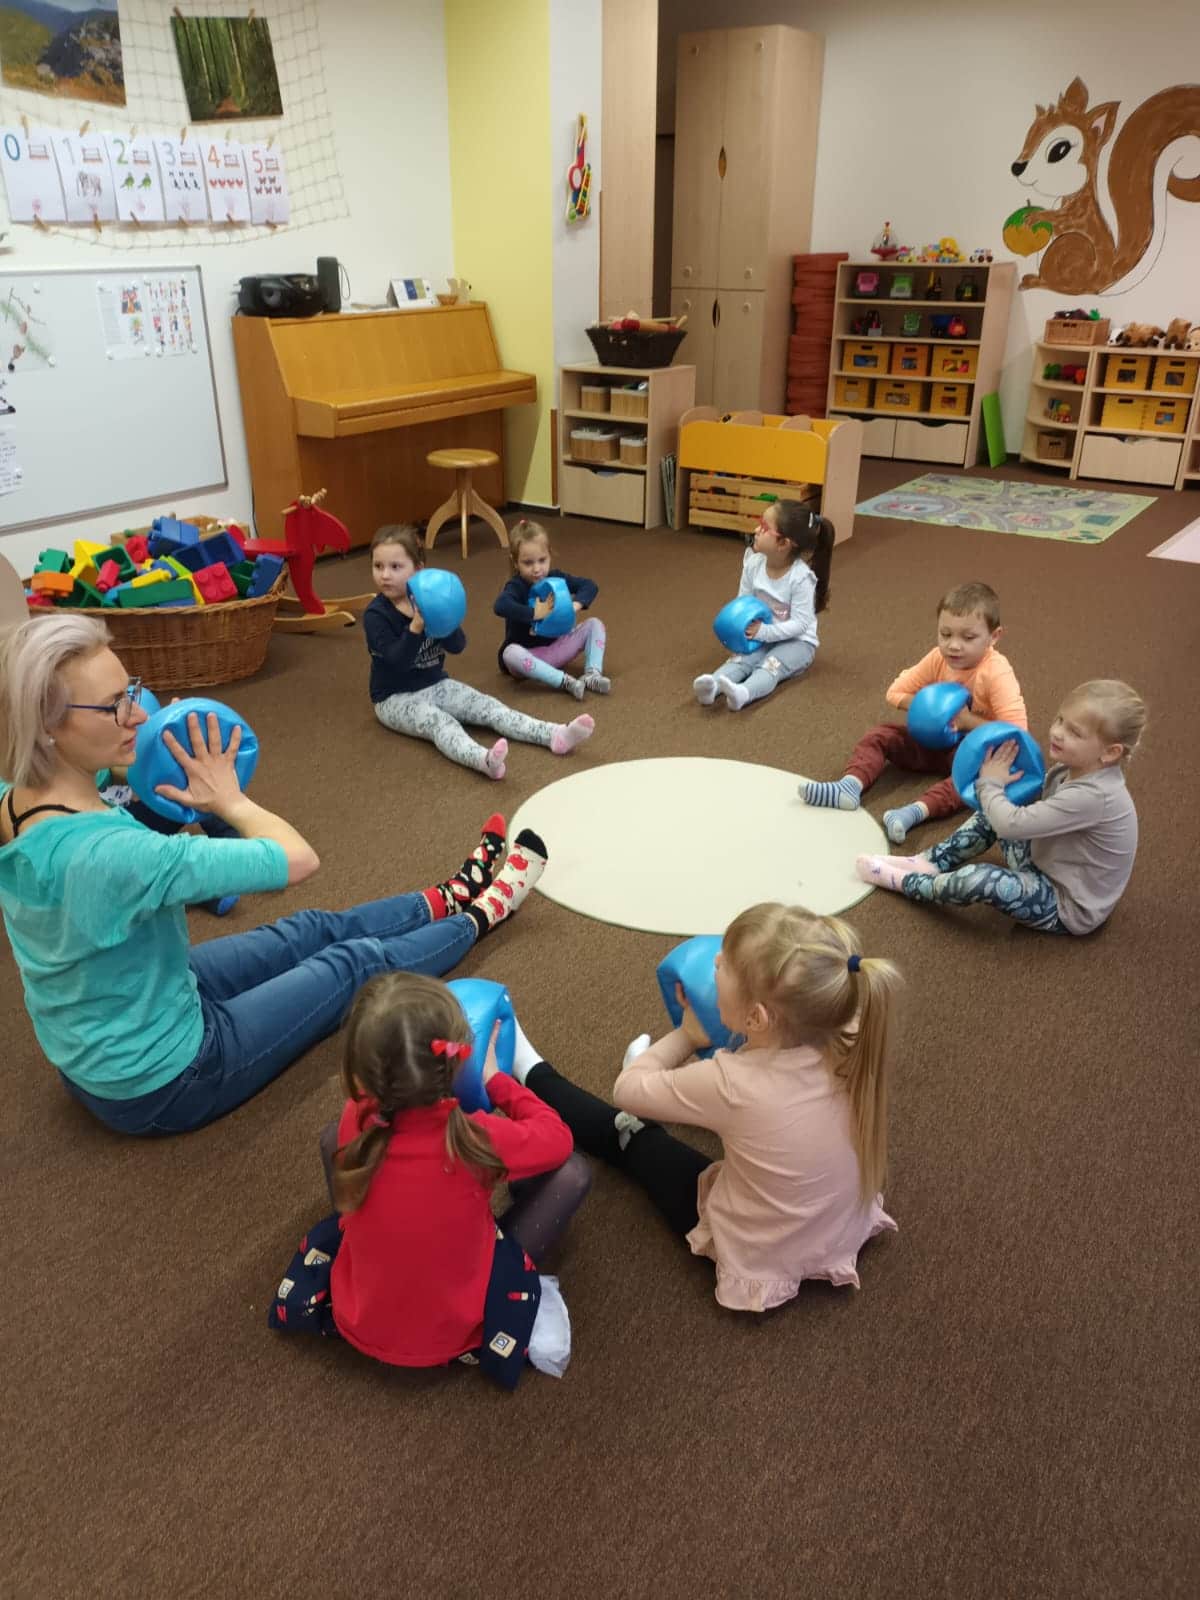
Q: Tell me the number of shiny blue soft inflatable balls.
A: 9